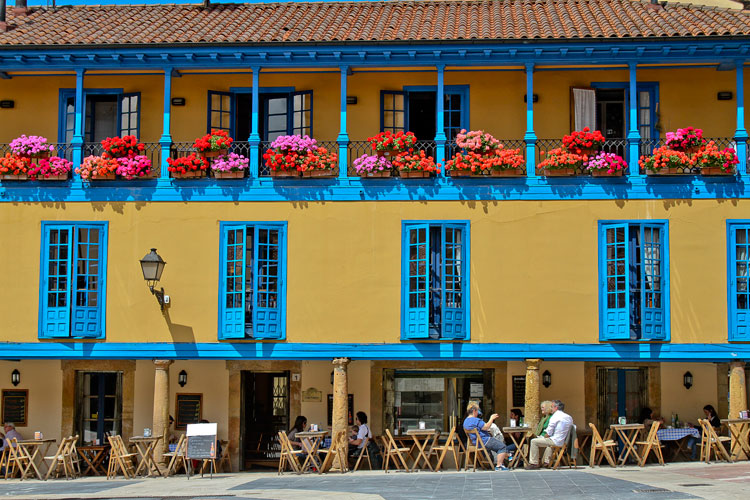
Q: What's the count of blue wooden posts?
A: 8